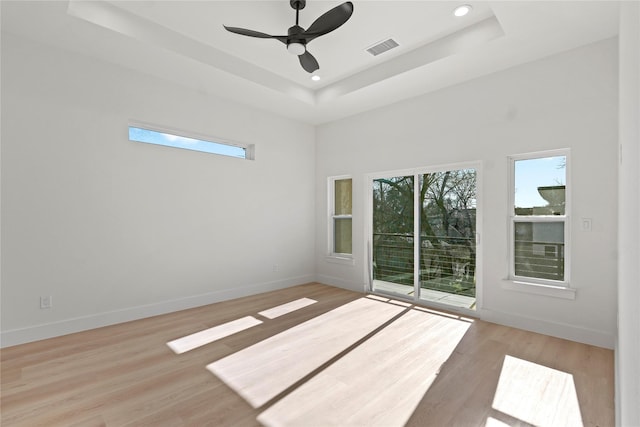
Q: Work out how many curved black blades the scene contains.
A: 3